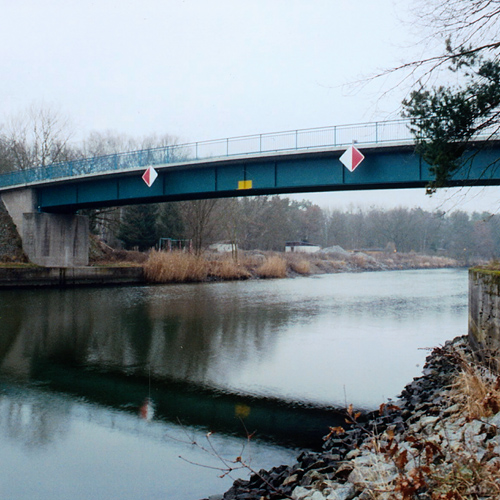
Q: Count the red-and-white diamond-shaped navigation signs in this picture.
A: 2